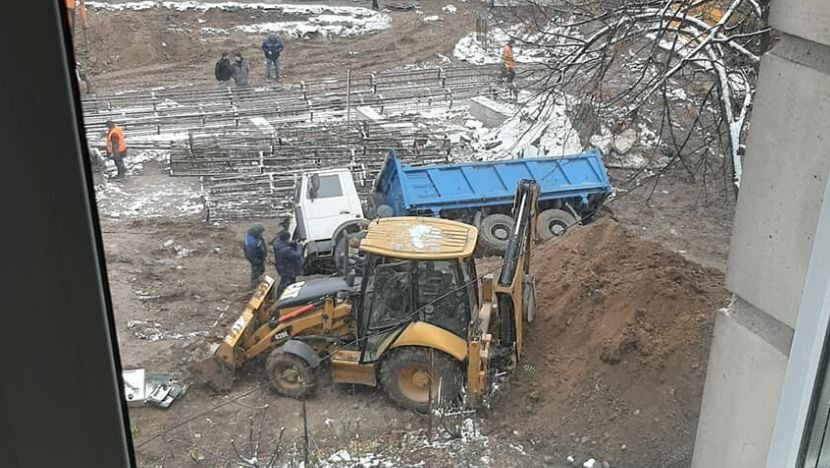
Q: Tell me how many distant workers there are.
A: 5